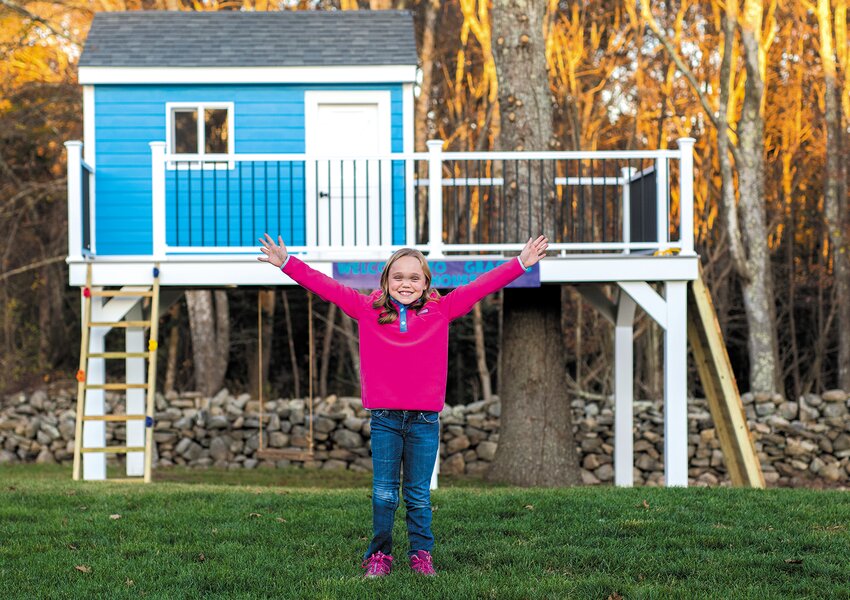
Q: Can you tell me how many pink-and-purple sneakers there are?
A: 2